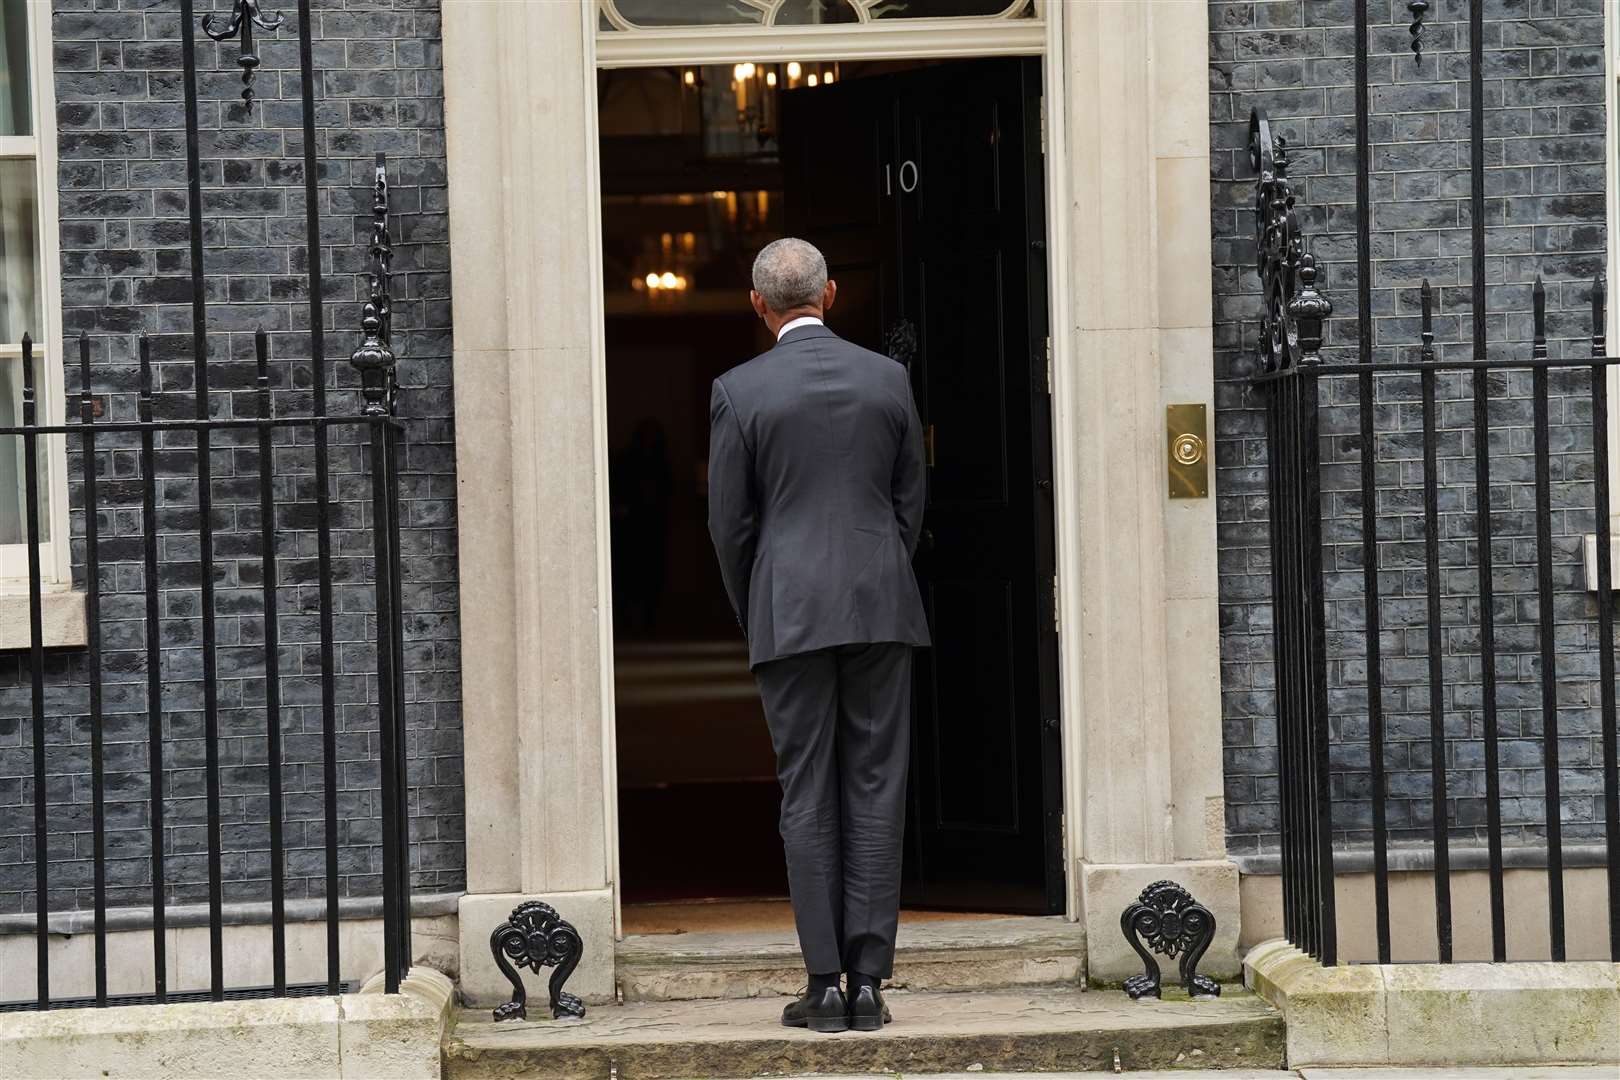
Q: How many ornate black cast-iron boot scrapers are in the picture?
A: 2